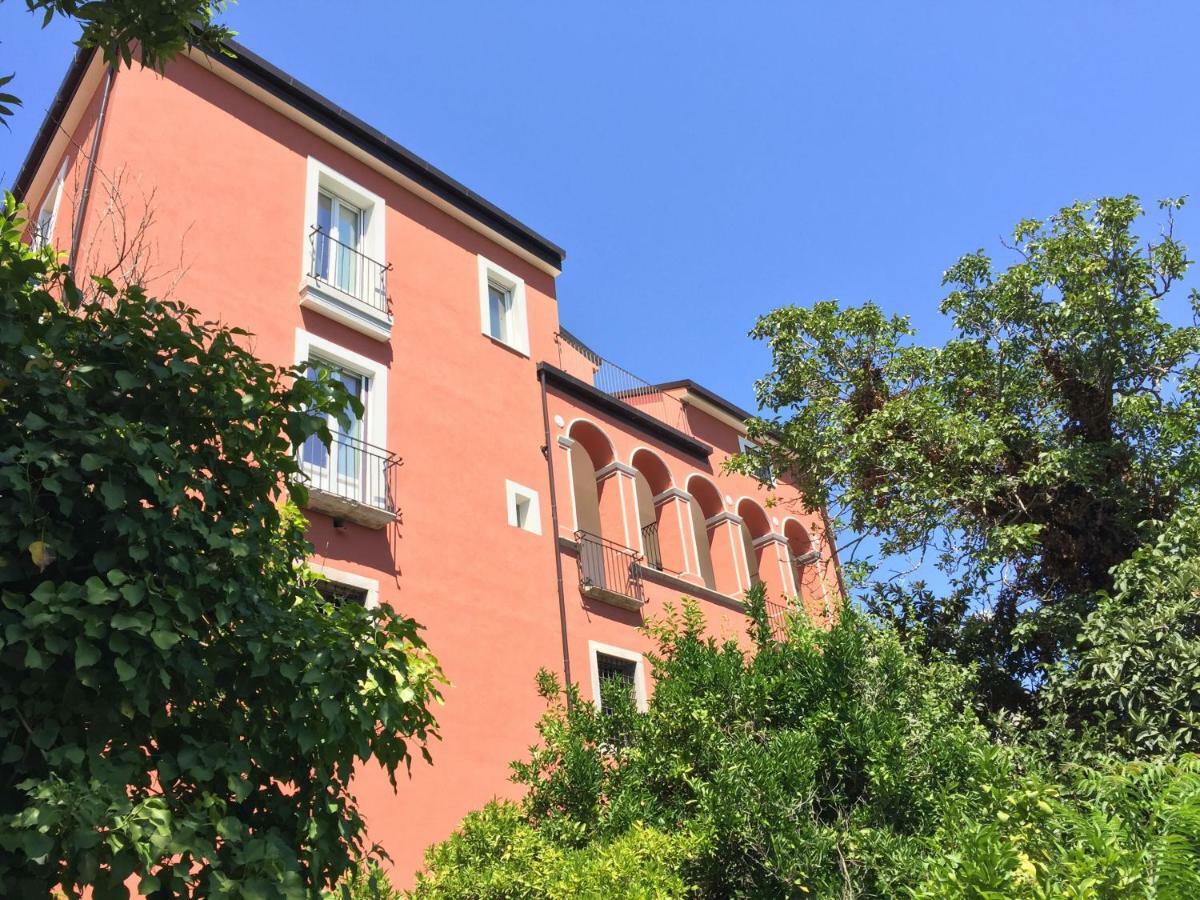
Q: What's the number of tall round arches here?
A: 5